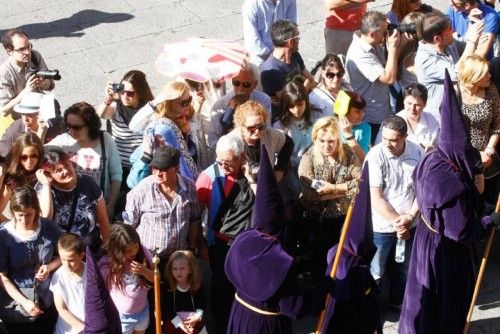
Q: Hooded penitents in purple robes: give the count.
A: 4